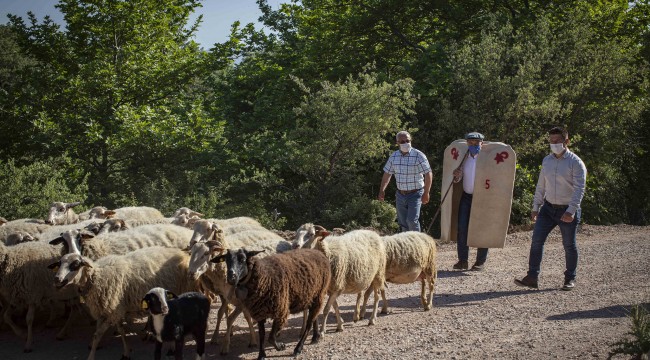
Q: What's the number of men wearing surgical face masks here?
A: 3